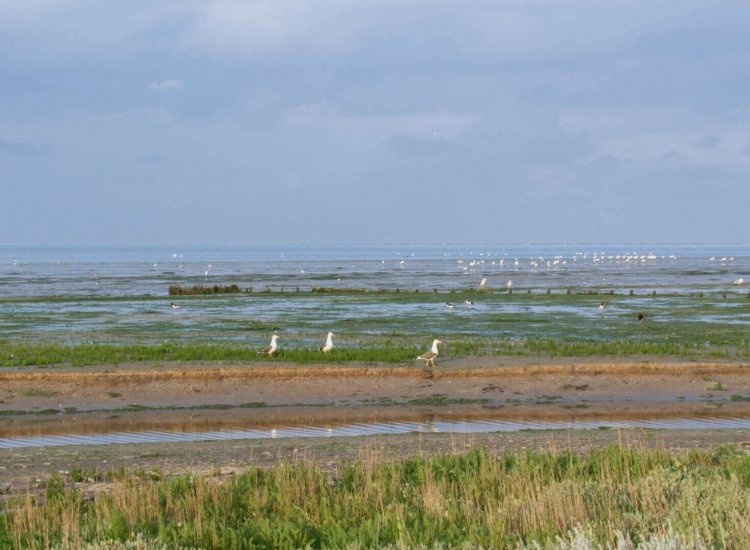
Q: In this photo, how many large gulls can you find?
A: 3